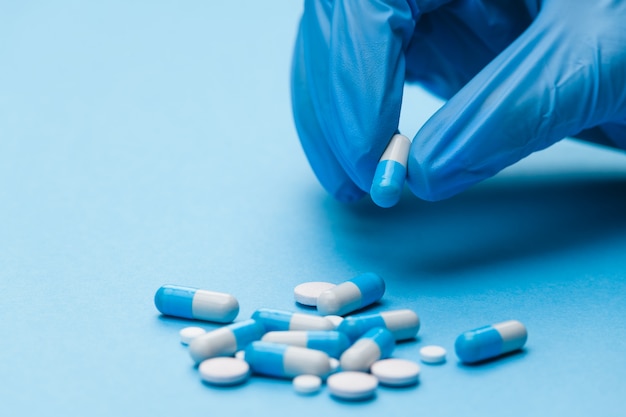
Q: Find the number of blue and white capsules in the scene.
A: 10